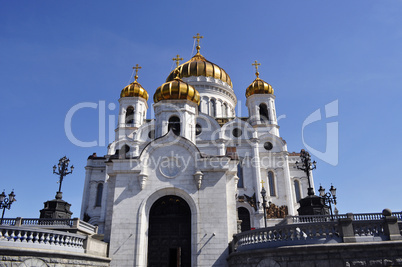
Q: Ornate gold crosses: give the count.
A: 4